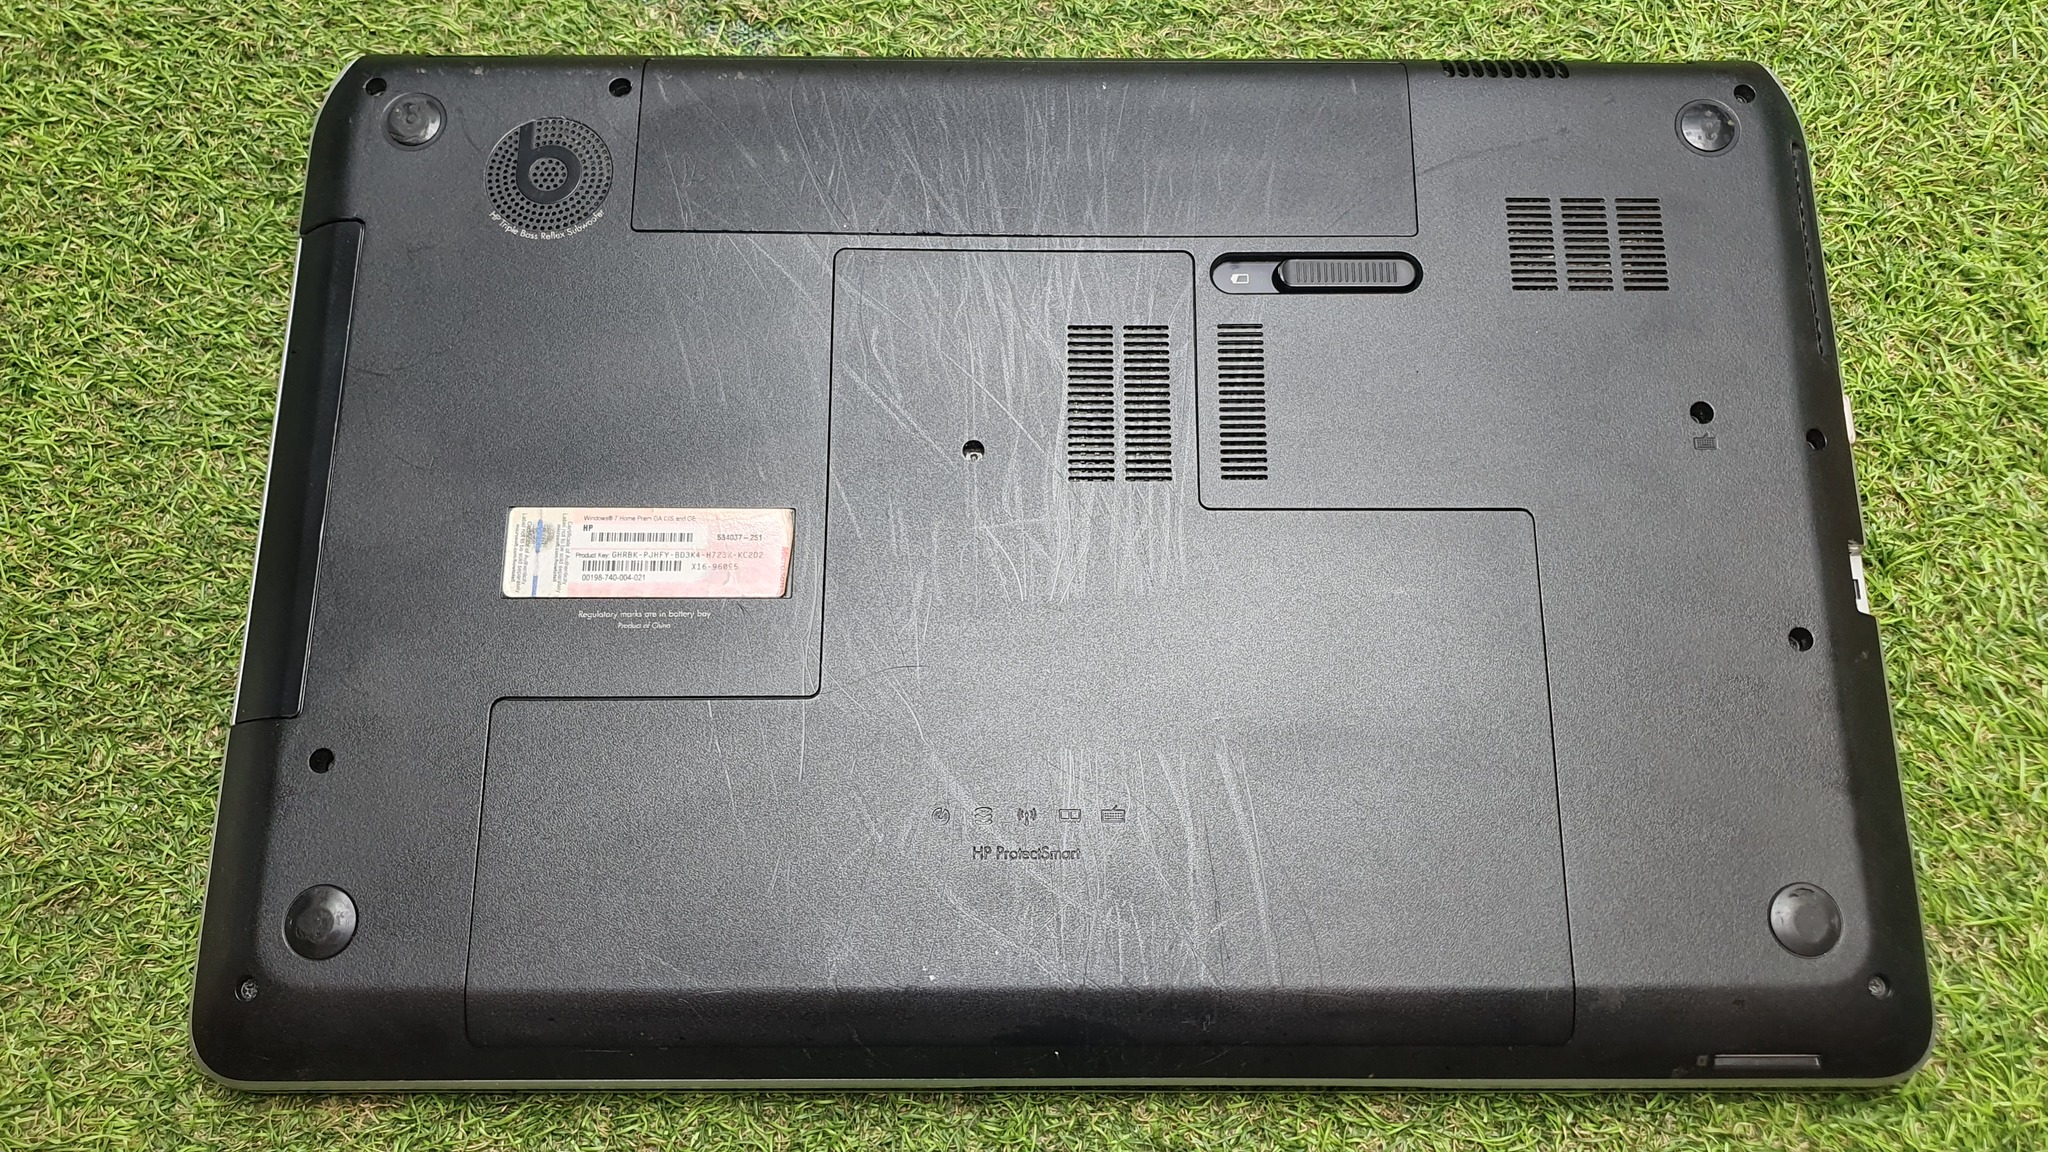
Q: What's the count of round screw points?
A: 10